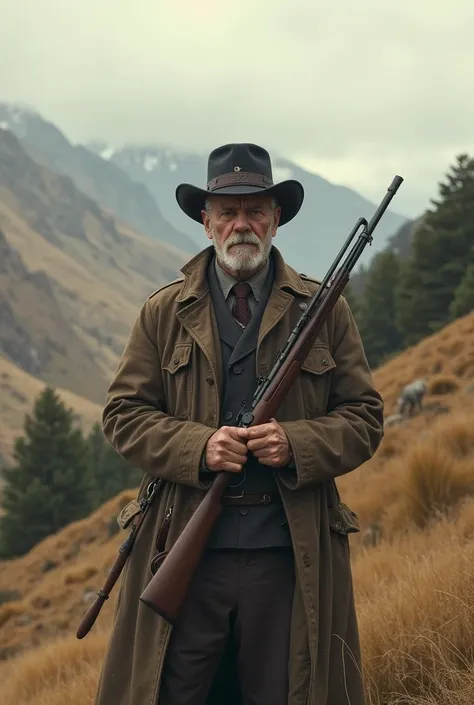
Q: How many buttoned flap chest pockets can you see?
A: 2